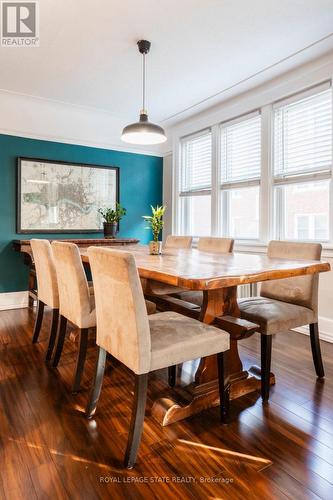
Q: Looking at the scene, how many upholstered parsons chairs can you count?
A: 6